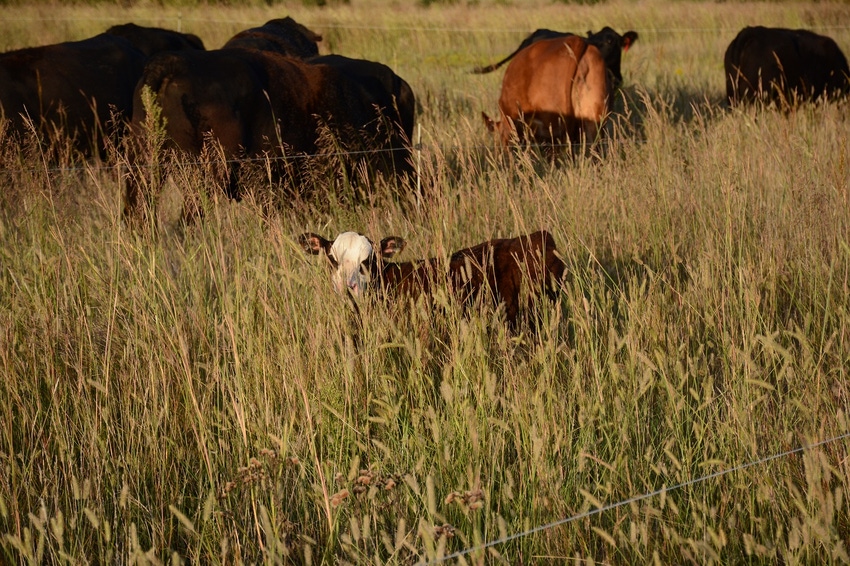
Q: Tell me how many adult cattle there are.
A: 8